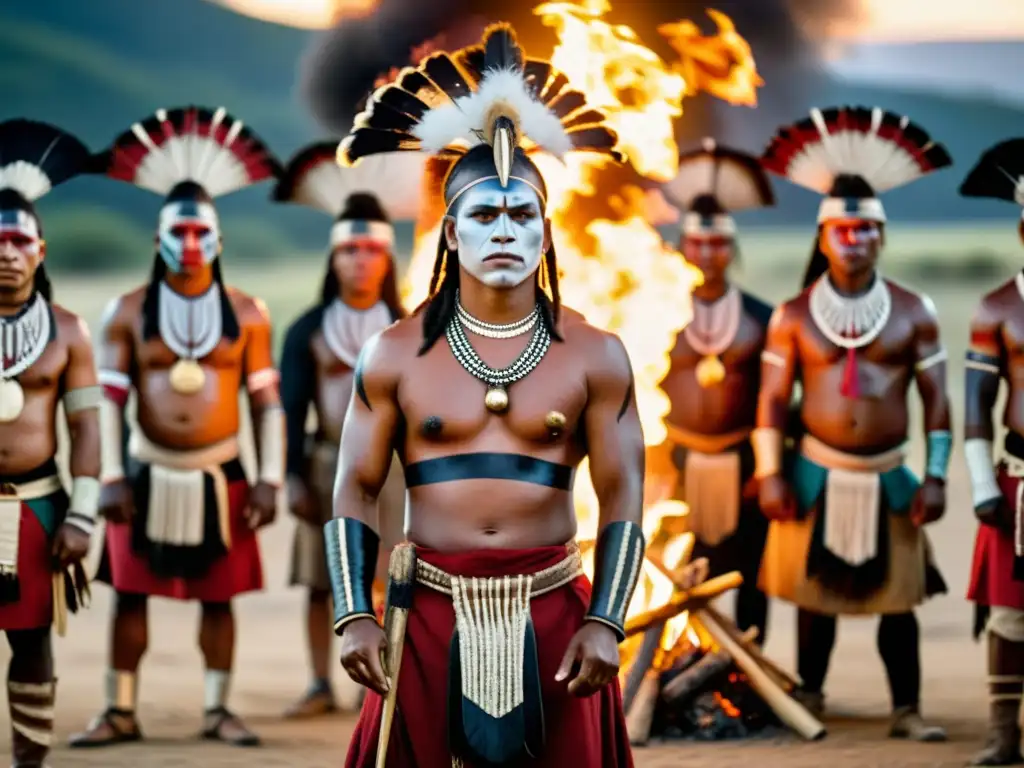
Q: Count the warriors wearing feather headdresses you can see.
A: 7